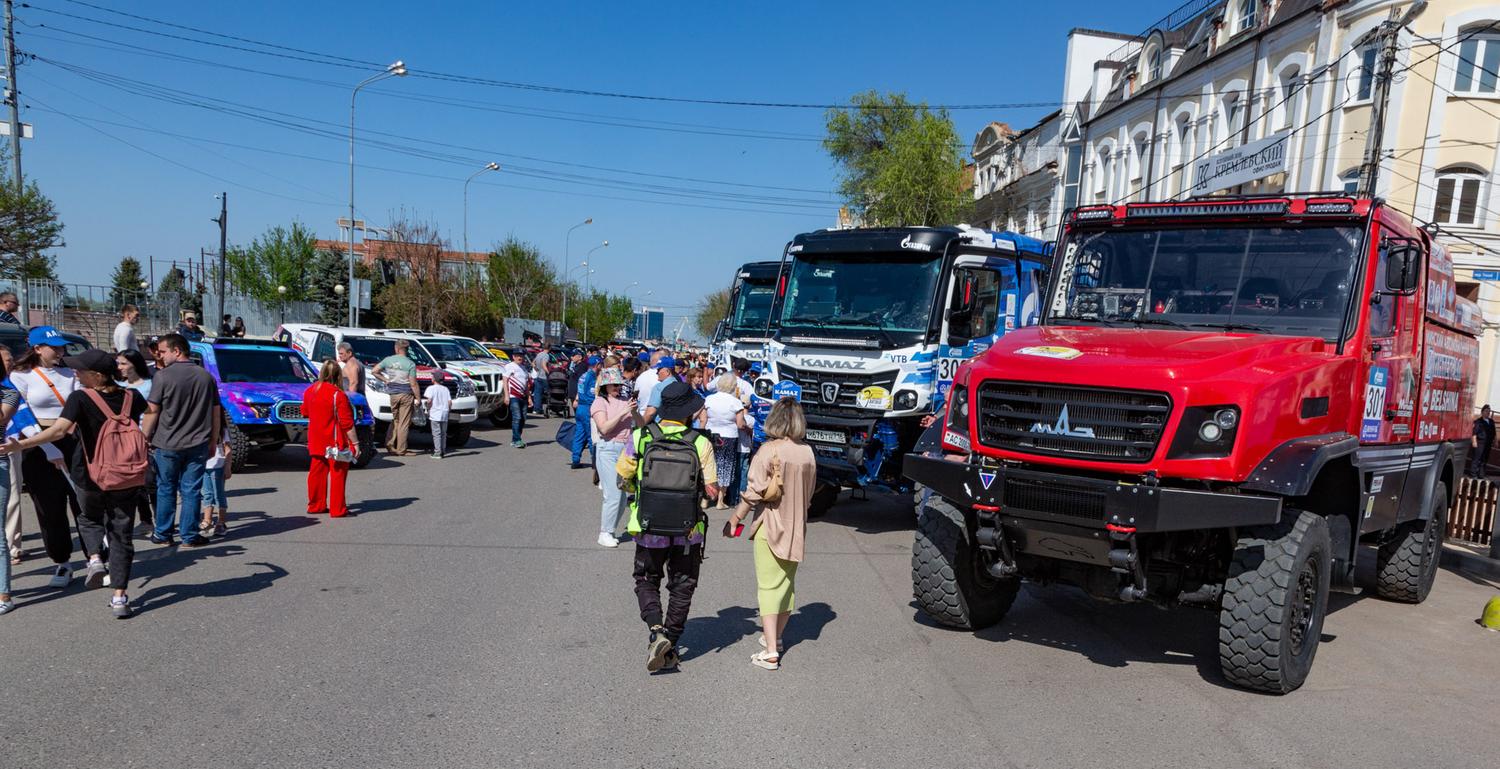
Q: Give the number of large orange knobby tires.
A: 0